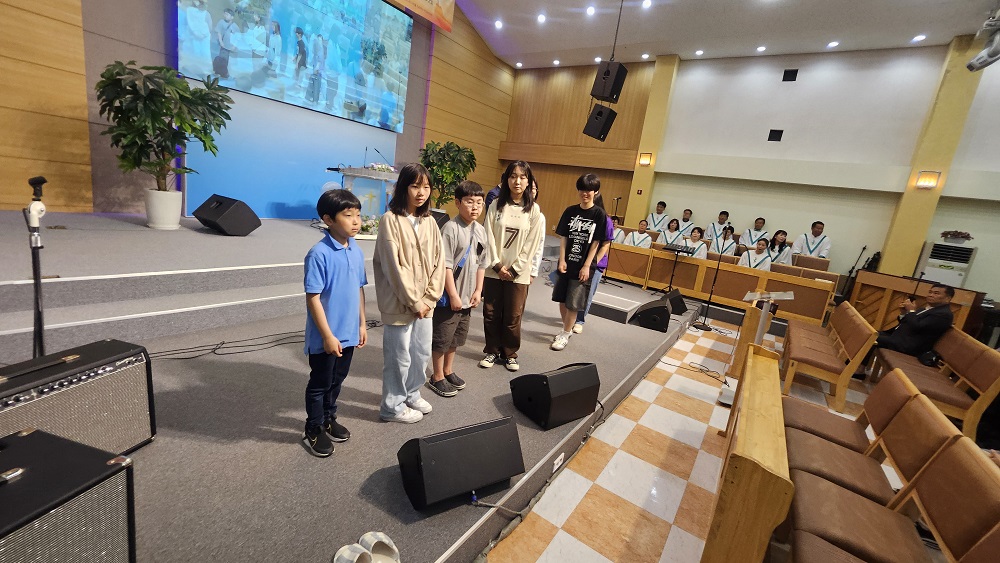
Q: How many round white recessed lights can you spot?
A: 12